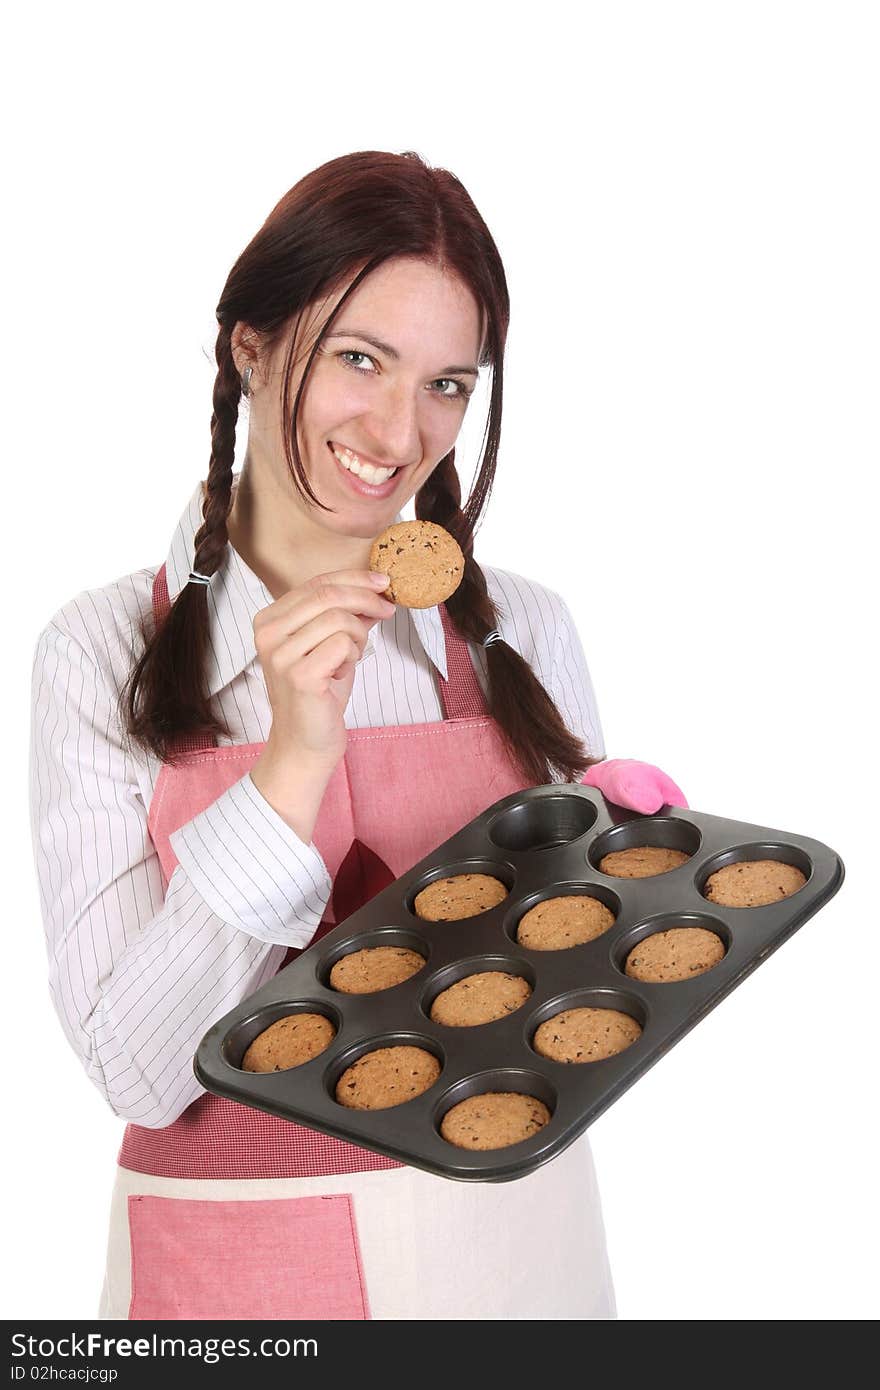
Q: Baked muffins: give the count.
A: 12